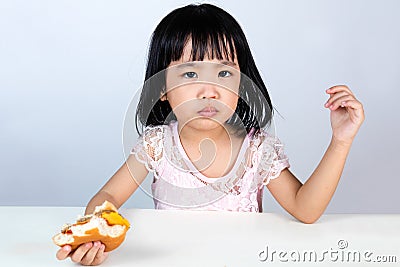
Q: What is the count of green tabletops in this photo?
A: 0